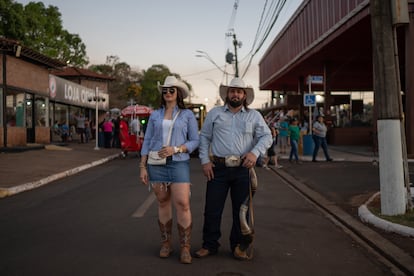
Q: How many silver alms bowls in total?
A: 0